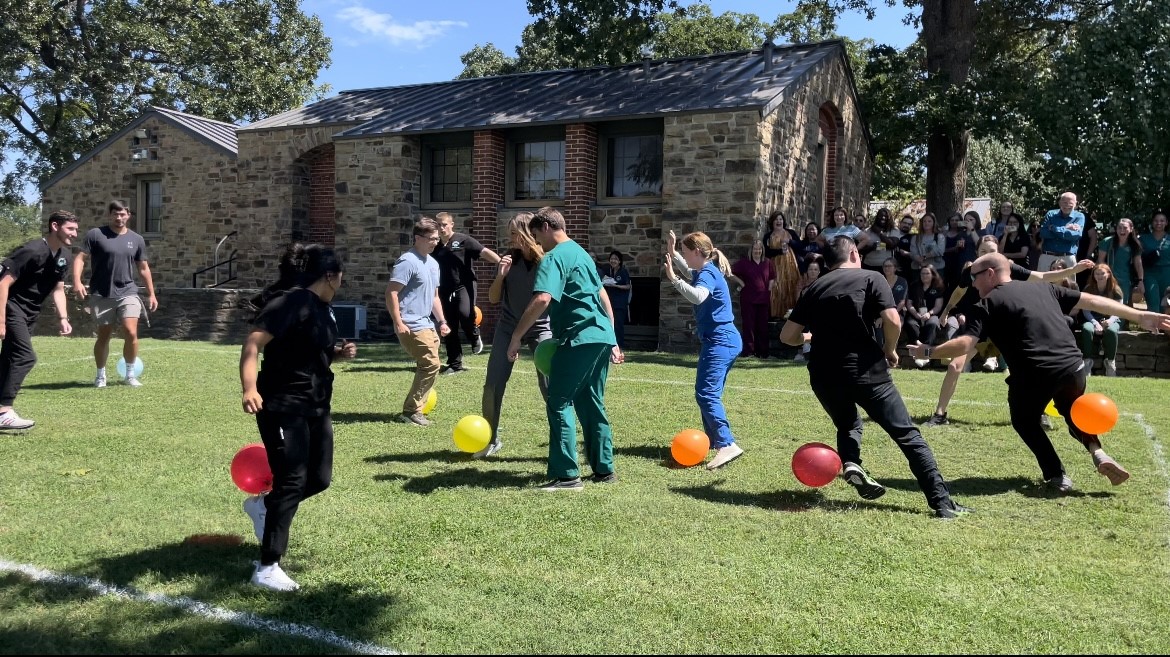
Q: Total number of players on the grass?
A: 11